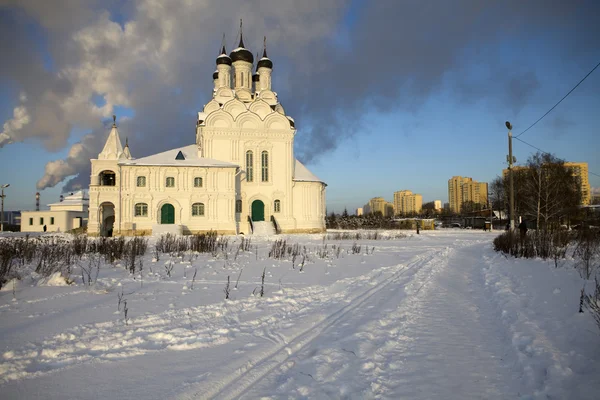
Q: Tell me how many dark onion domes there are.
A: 5